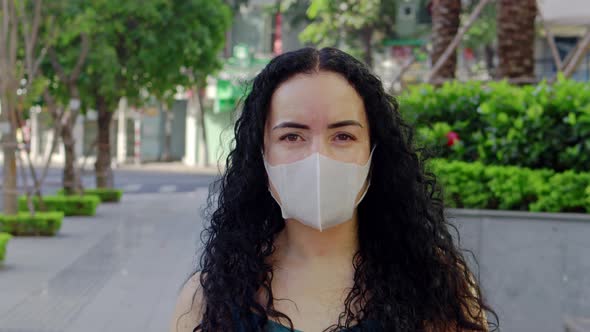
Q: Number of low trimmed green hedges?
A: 4